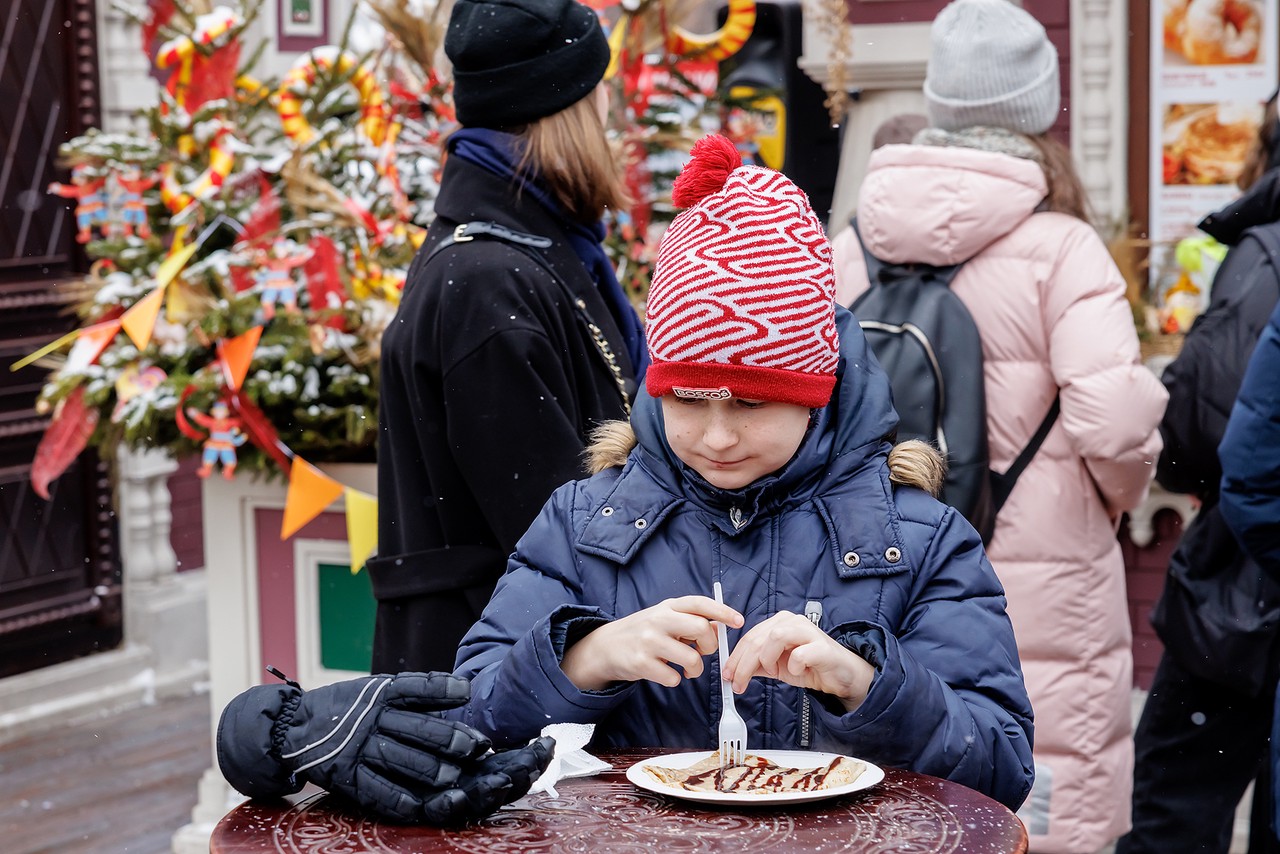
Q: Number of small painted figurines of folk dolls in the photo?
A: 4